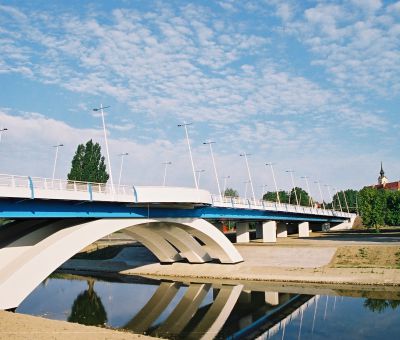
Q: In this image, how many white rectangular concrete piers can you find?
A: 4